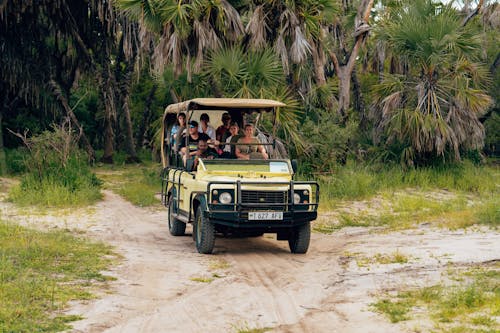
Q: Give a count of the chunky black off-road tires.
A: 3